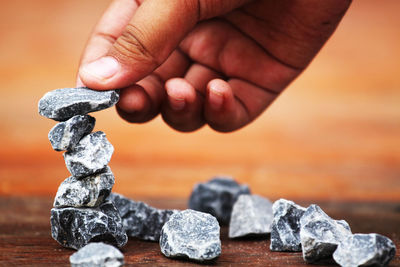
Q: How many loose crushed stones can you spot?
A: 8